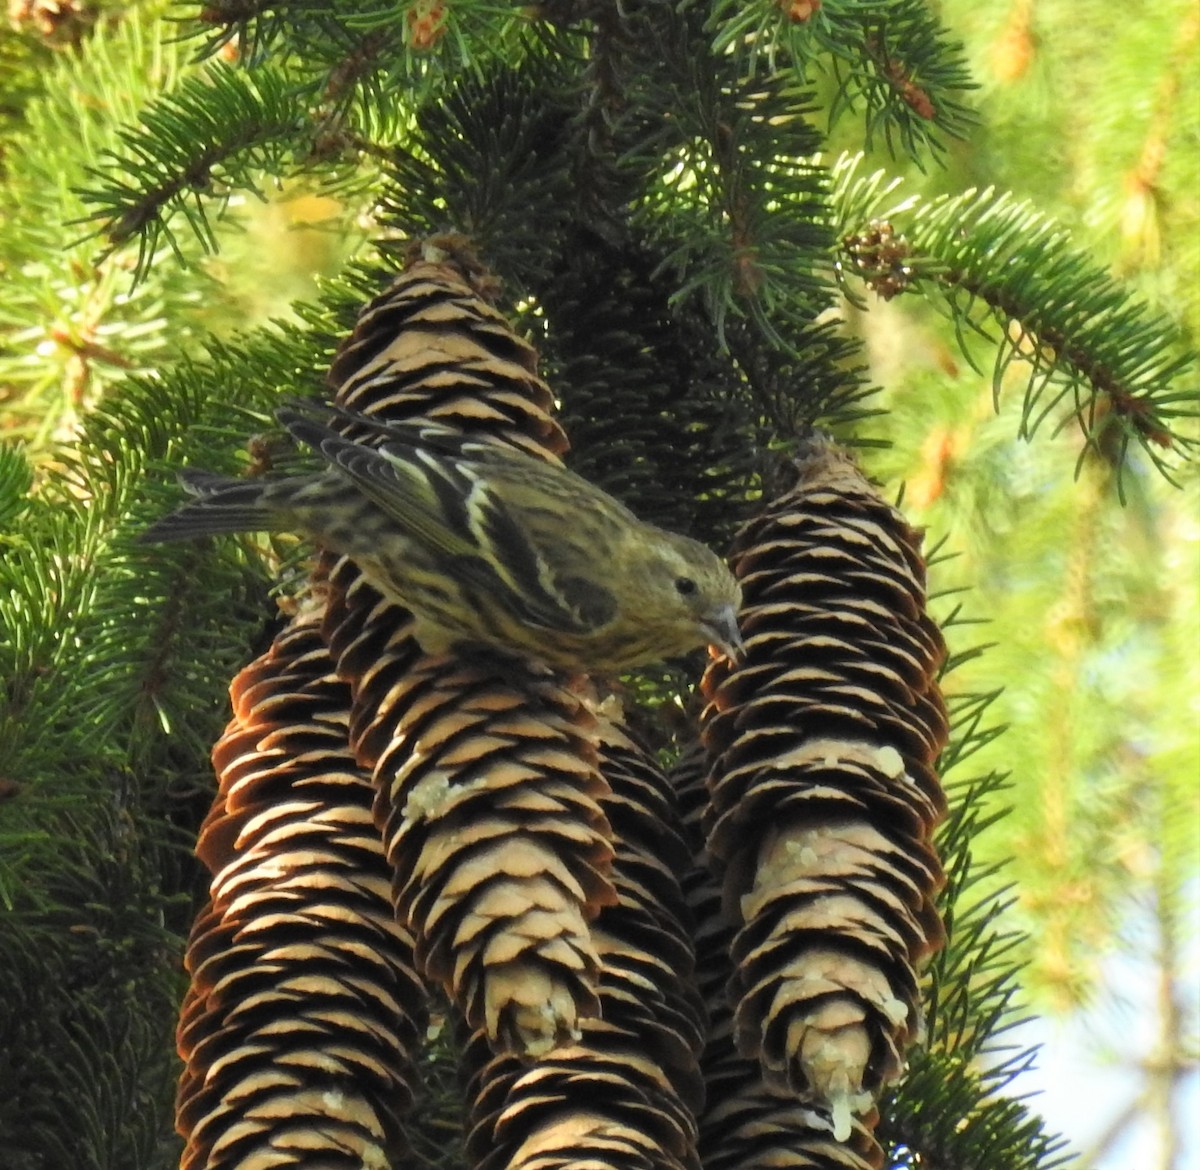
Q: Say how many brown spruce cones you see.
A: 5